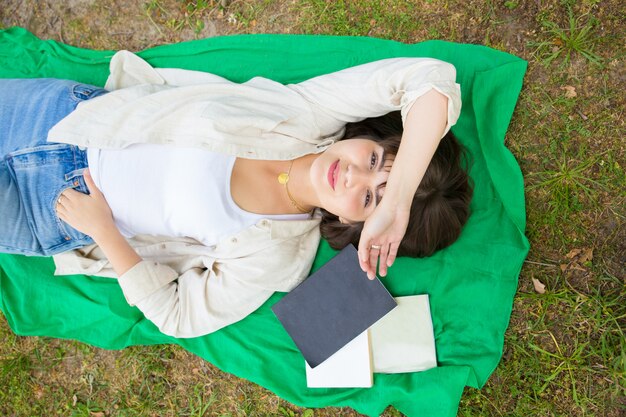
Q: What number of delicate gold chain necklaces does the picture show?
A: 1